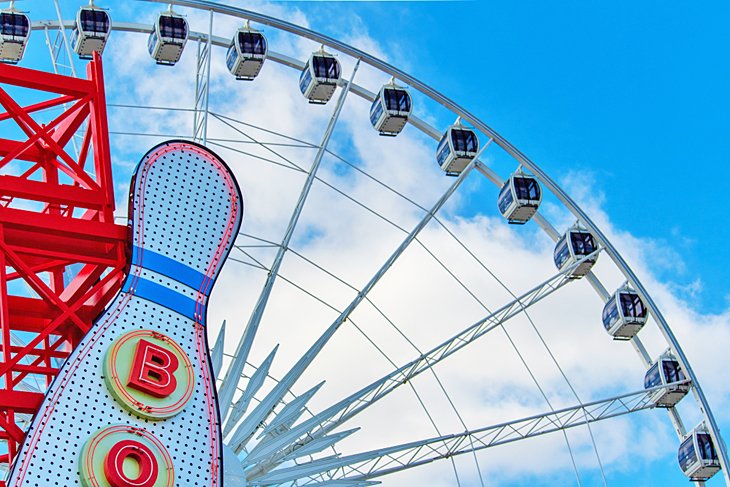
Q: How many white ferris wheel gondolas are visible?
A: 12